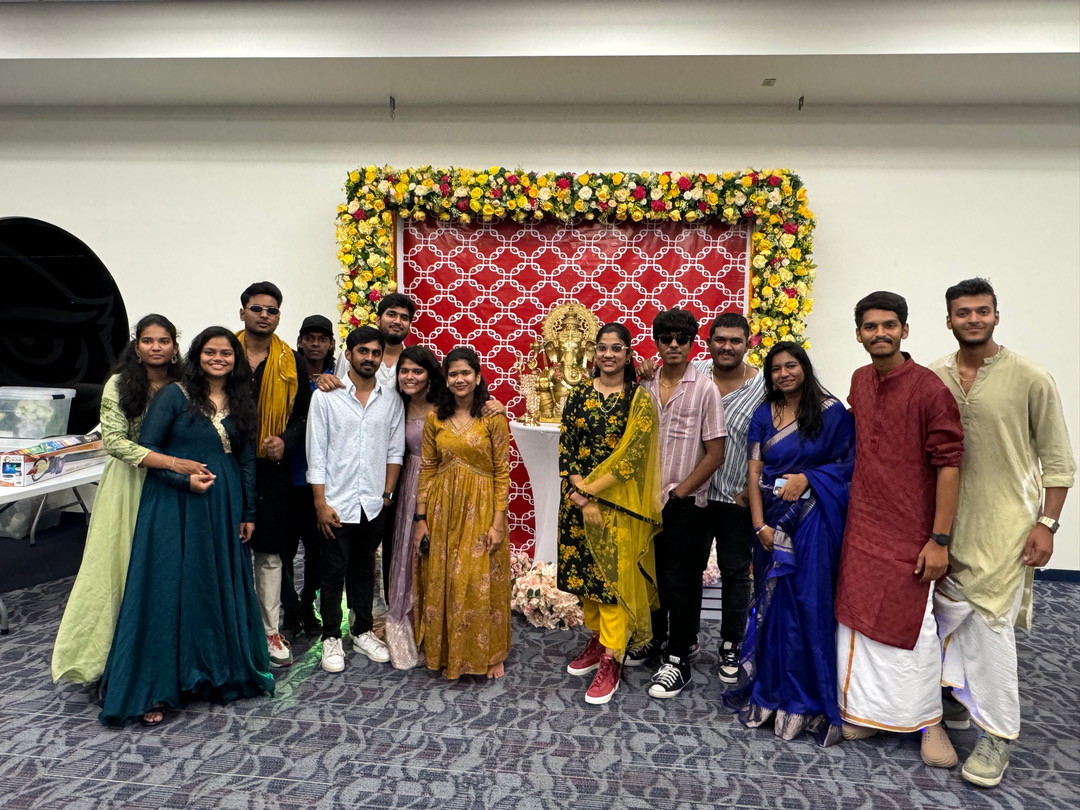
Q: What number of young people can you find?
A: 14